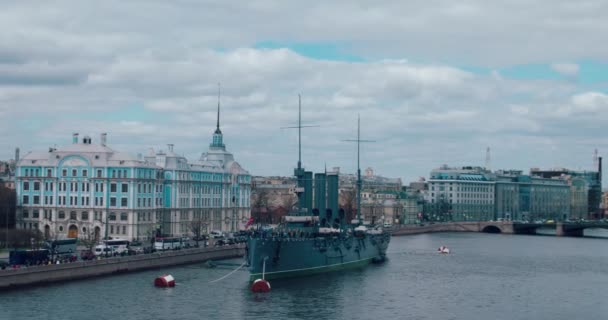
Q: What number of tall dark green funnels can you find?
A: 3